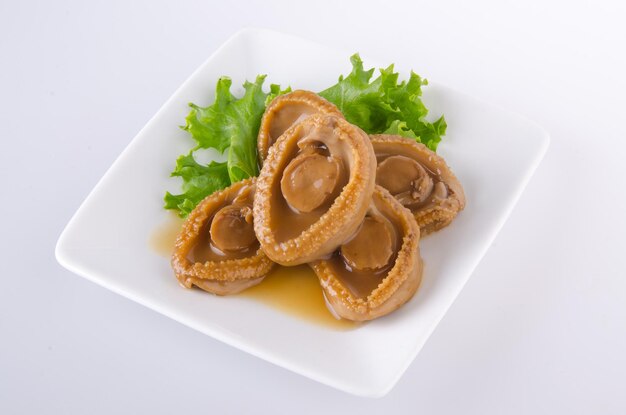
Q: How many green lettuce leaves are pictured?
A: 2